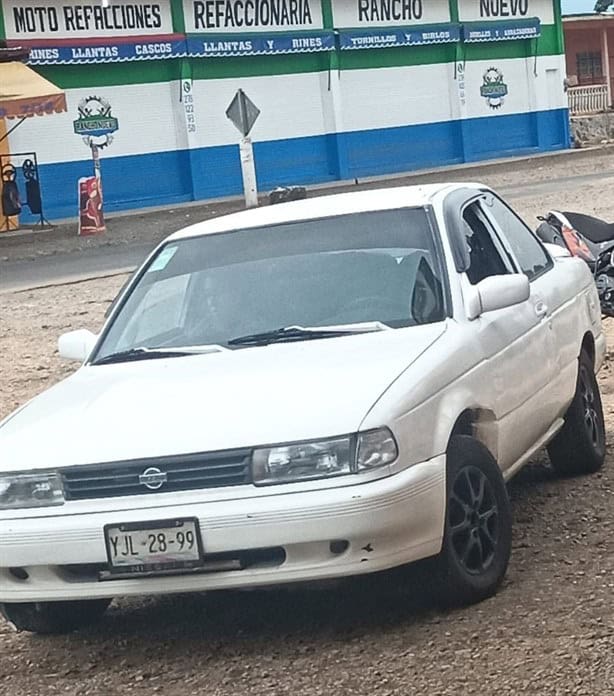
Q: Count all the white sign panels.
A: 4